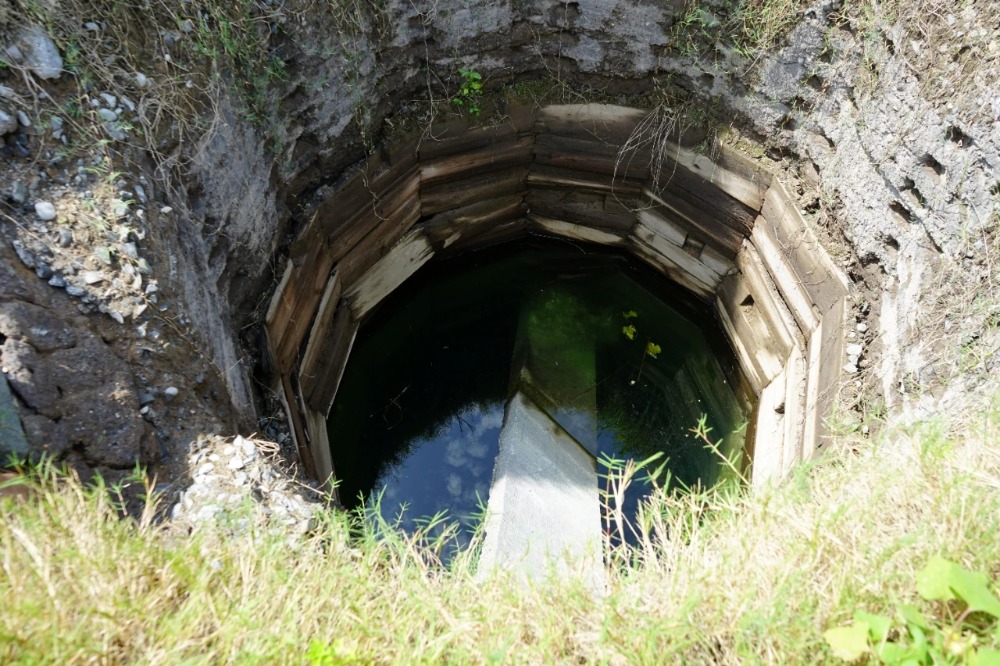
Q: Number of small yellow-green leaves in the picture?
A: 3